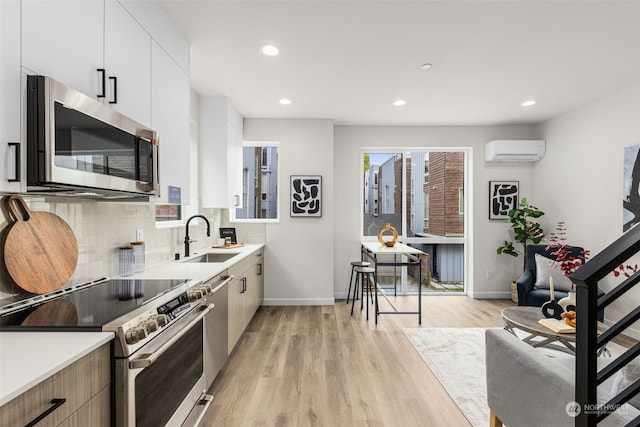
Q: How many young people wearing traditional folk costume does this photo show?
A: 0